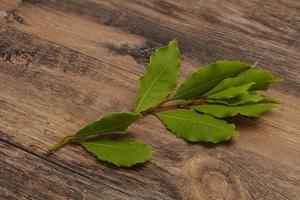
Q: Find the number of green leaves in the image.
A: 9